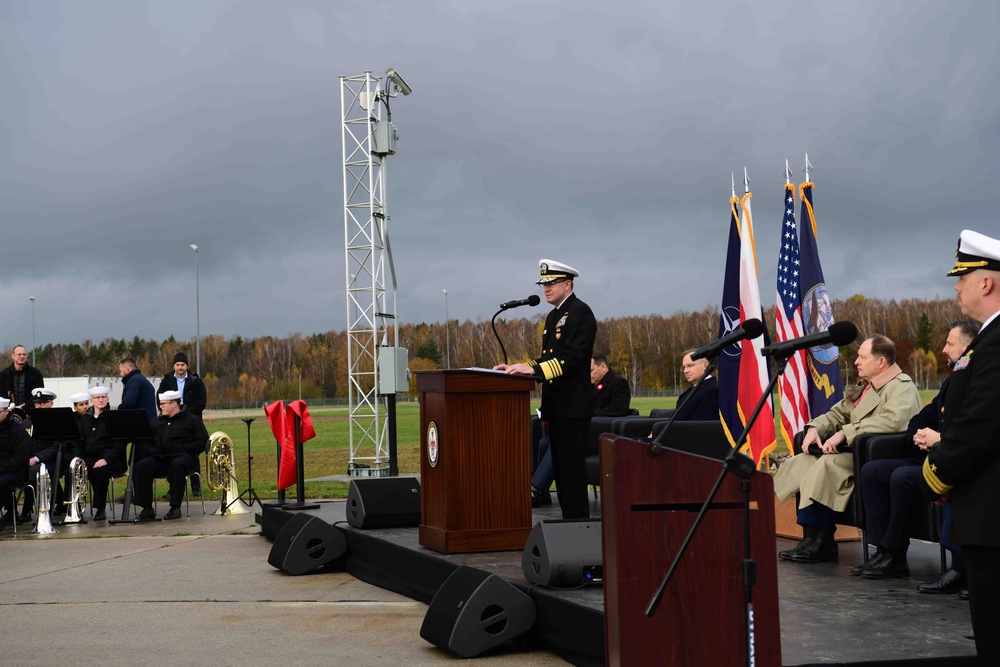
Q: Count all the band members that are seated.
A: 5